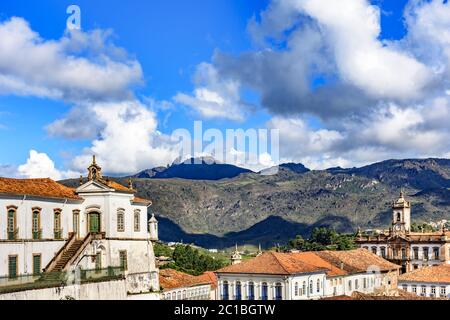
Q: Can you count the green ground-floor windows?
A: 4